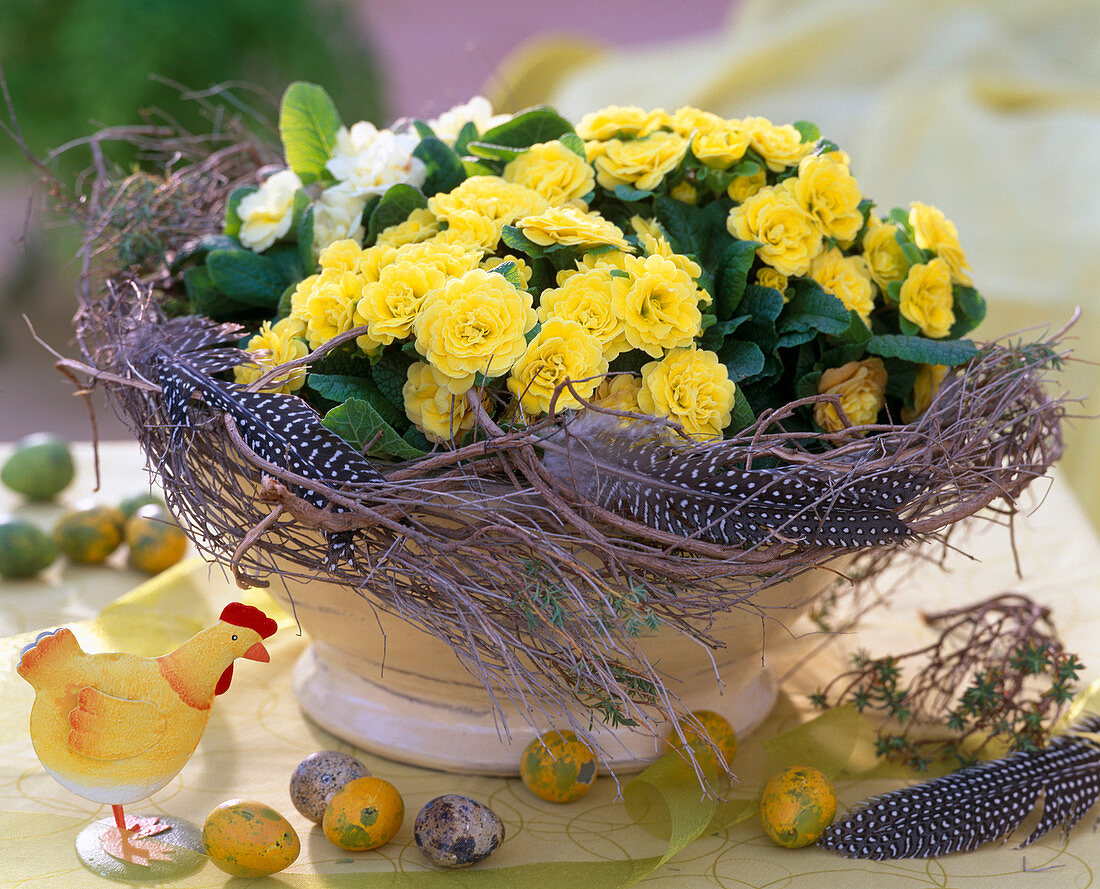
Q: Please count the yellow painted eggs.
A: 7